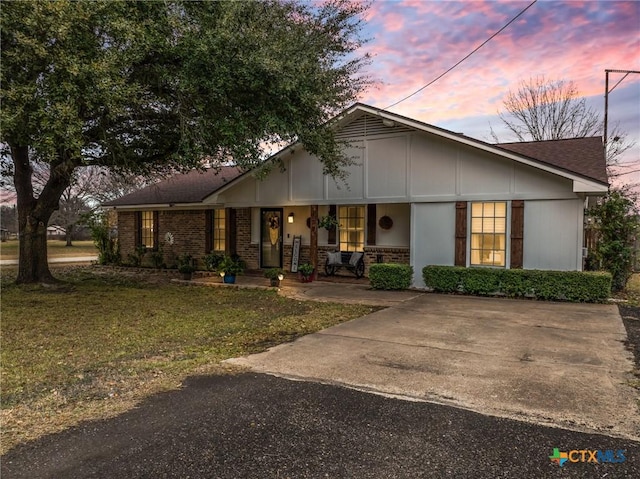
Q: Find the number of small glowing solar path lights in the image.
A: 2